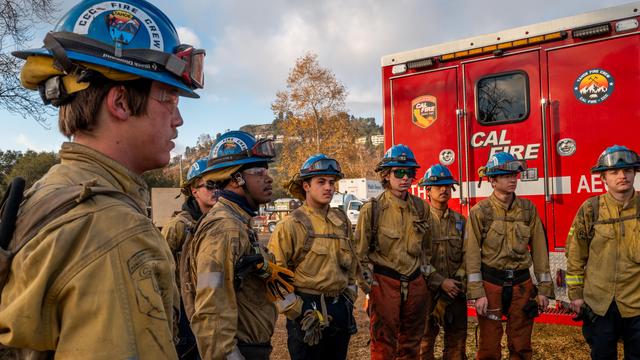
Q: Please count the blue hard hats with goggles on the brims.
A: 5